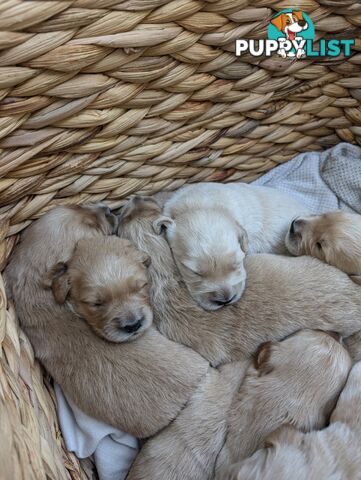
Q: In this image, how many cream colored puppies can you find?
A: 1